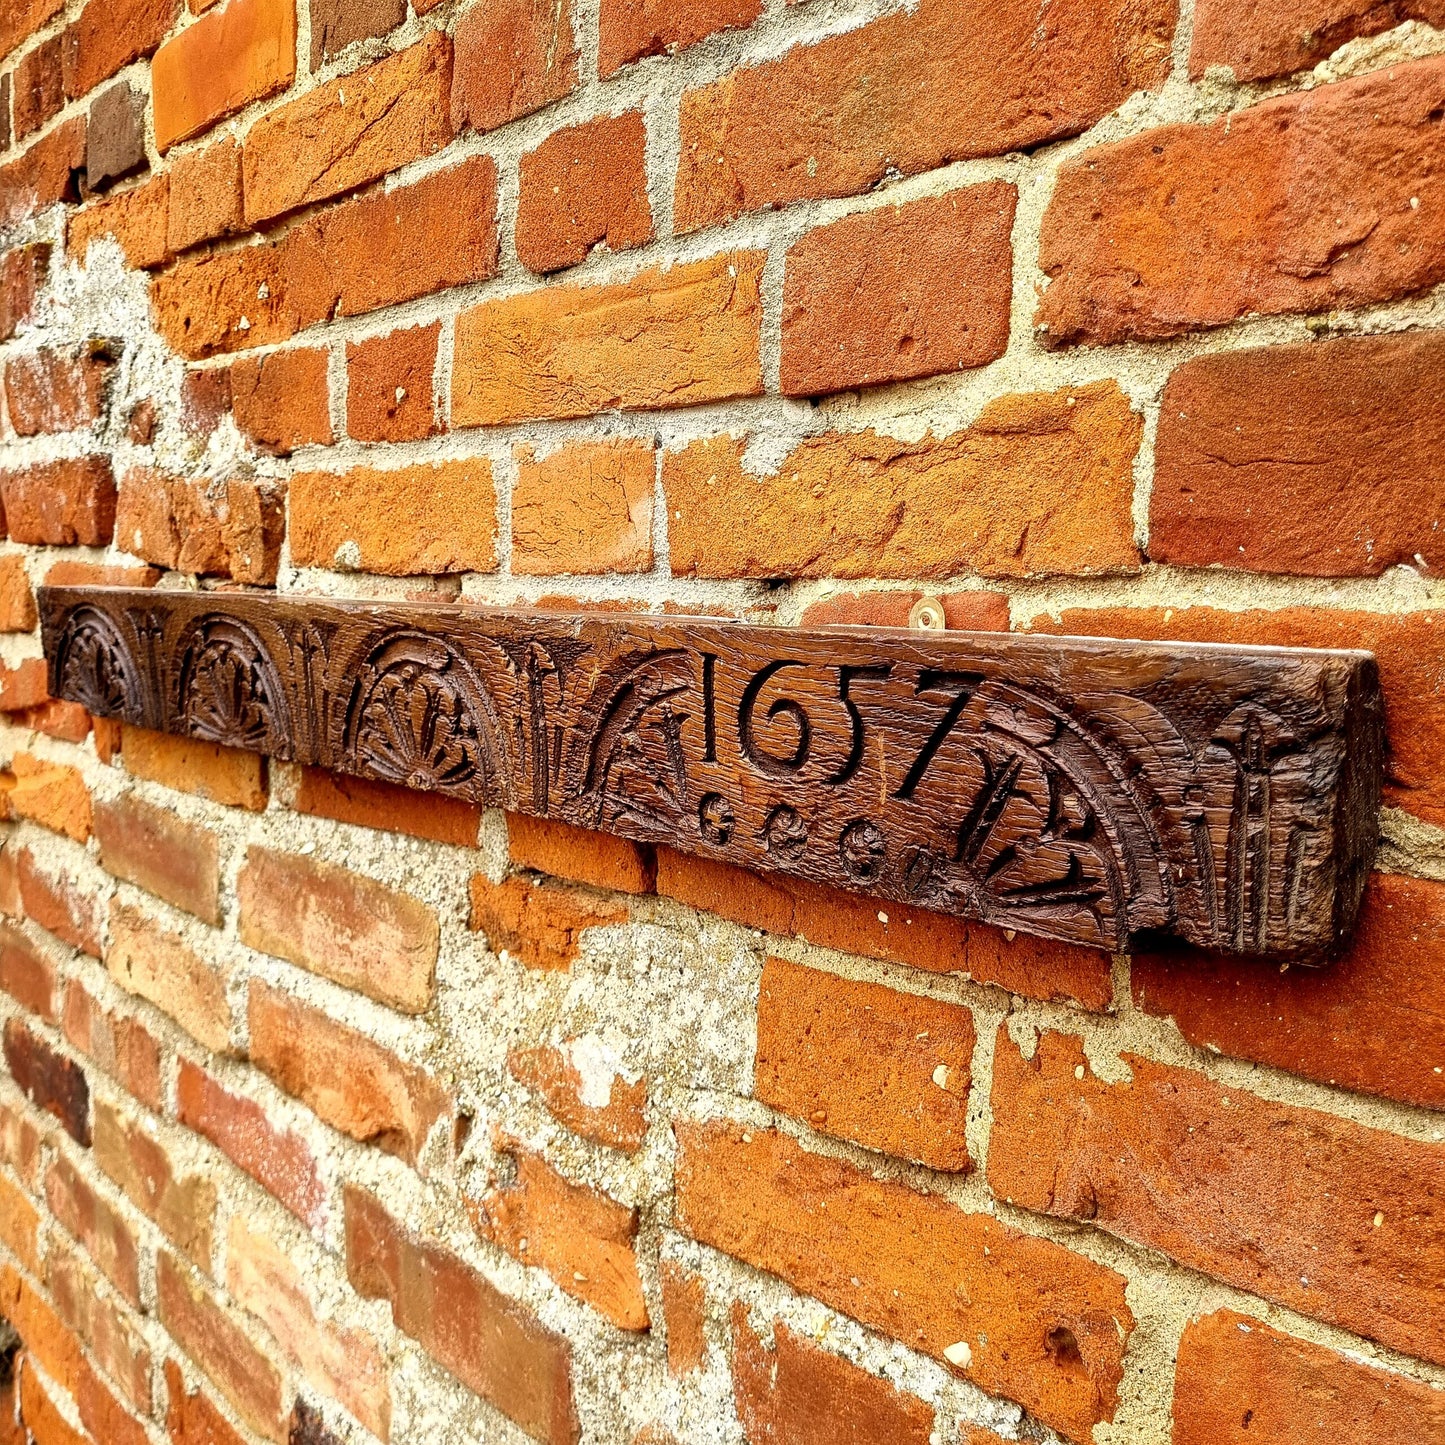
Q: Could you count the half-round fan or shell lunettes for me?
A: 5